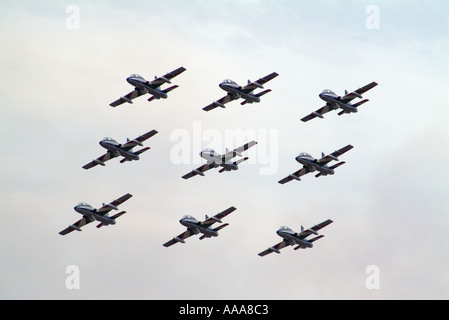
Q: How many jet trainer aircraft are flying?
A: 9